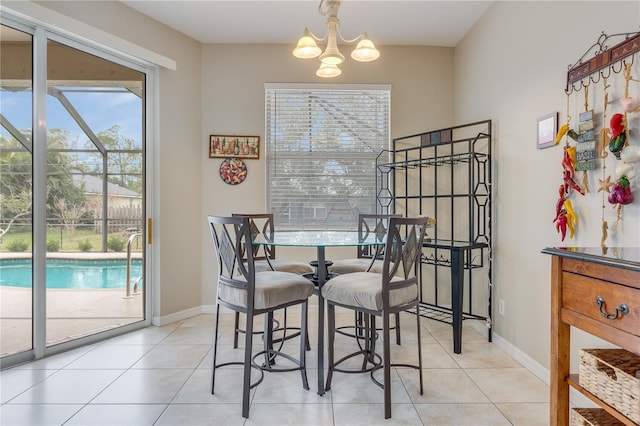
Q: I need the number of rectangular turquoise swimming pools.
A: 1